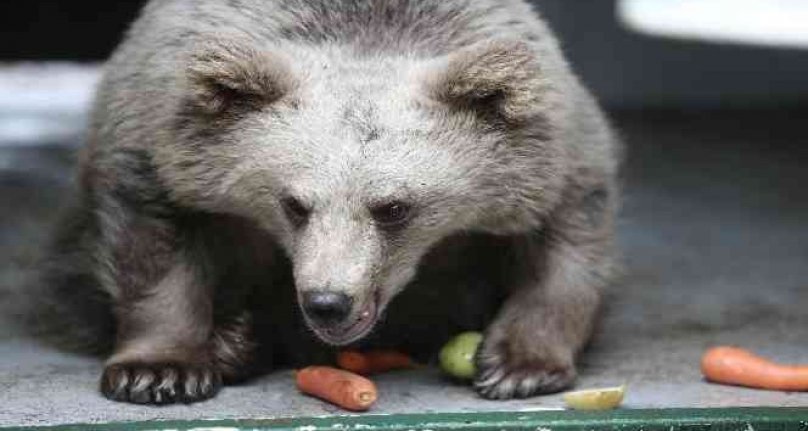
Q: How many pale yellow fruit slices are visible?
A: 1